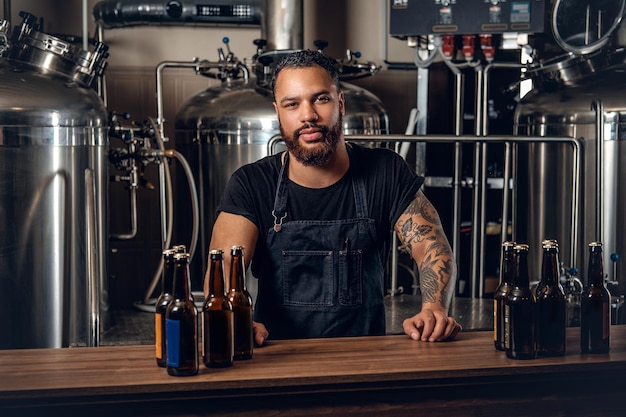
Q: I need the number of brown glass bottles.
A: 10